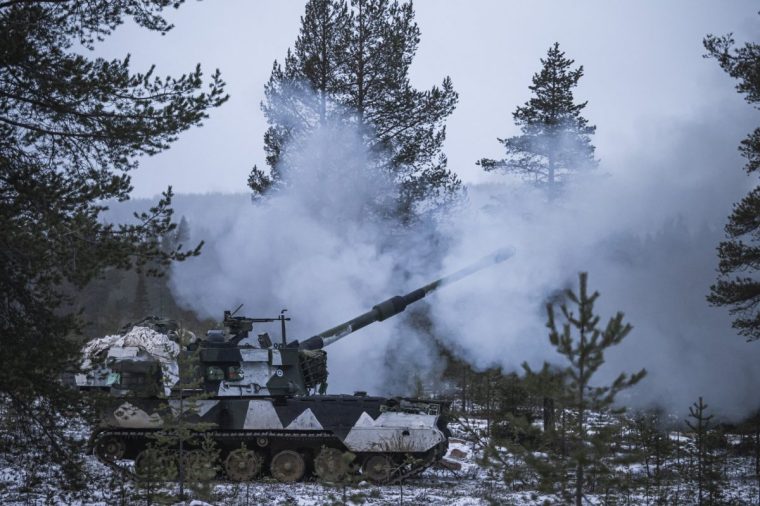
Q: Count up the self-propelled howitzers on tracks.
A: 1